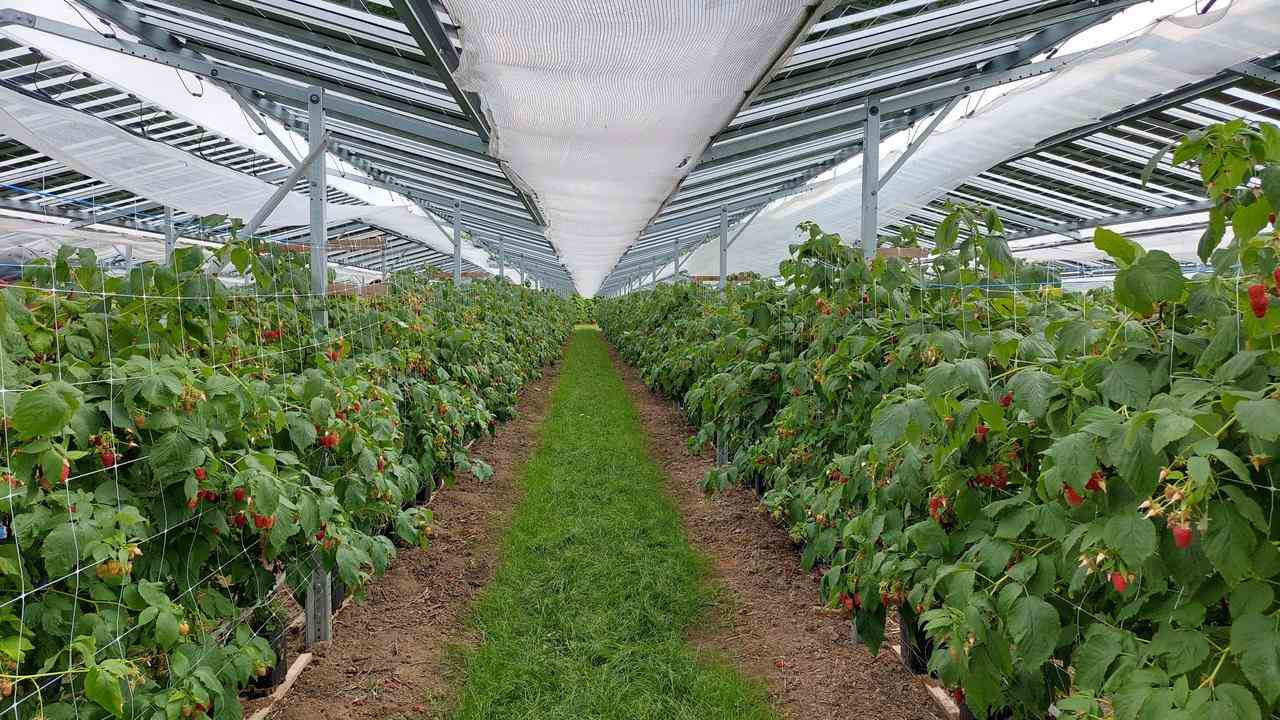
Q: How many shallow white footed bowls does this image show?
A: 0